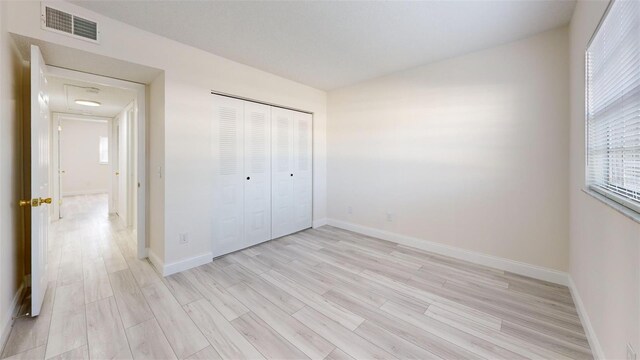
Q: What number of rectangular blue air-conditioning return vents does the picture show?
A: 0